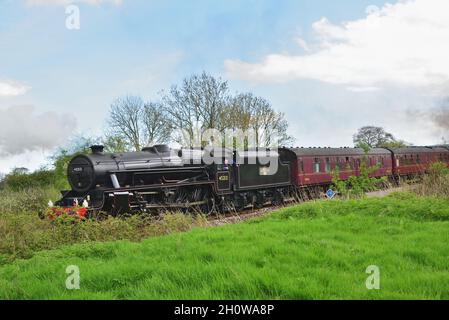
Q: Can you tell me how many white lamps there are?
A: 2